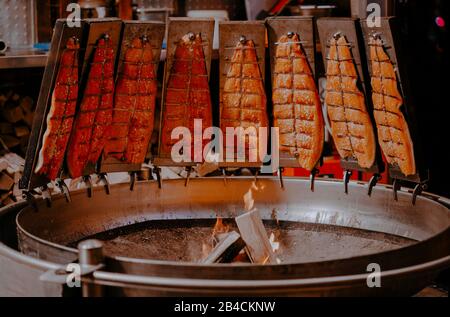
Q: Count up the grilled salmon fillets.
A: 8